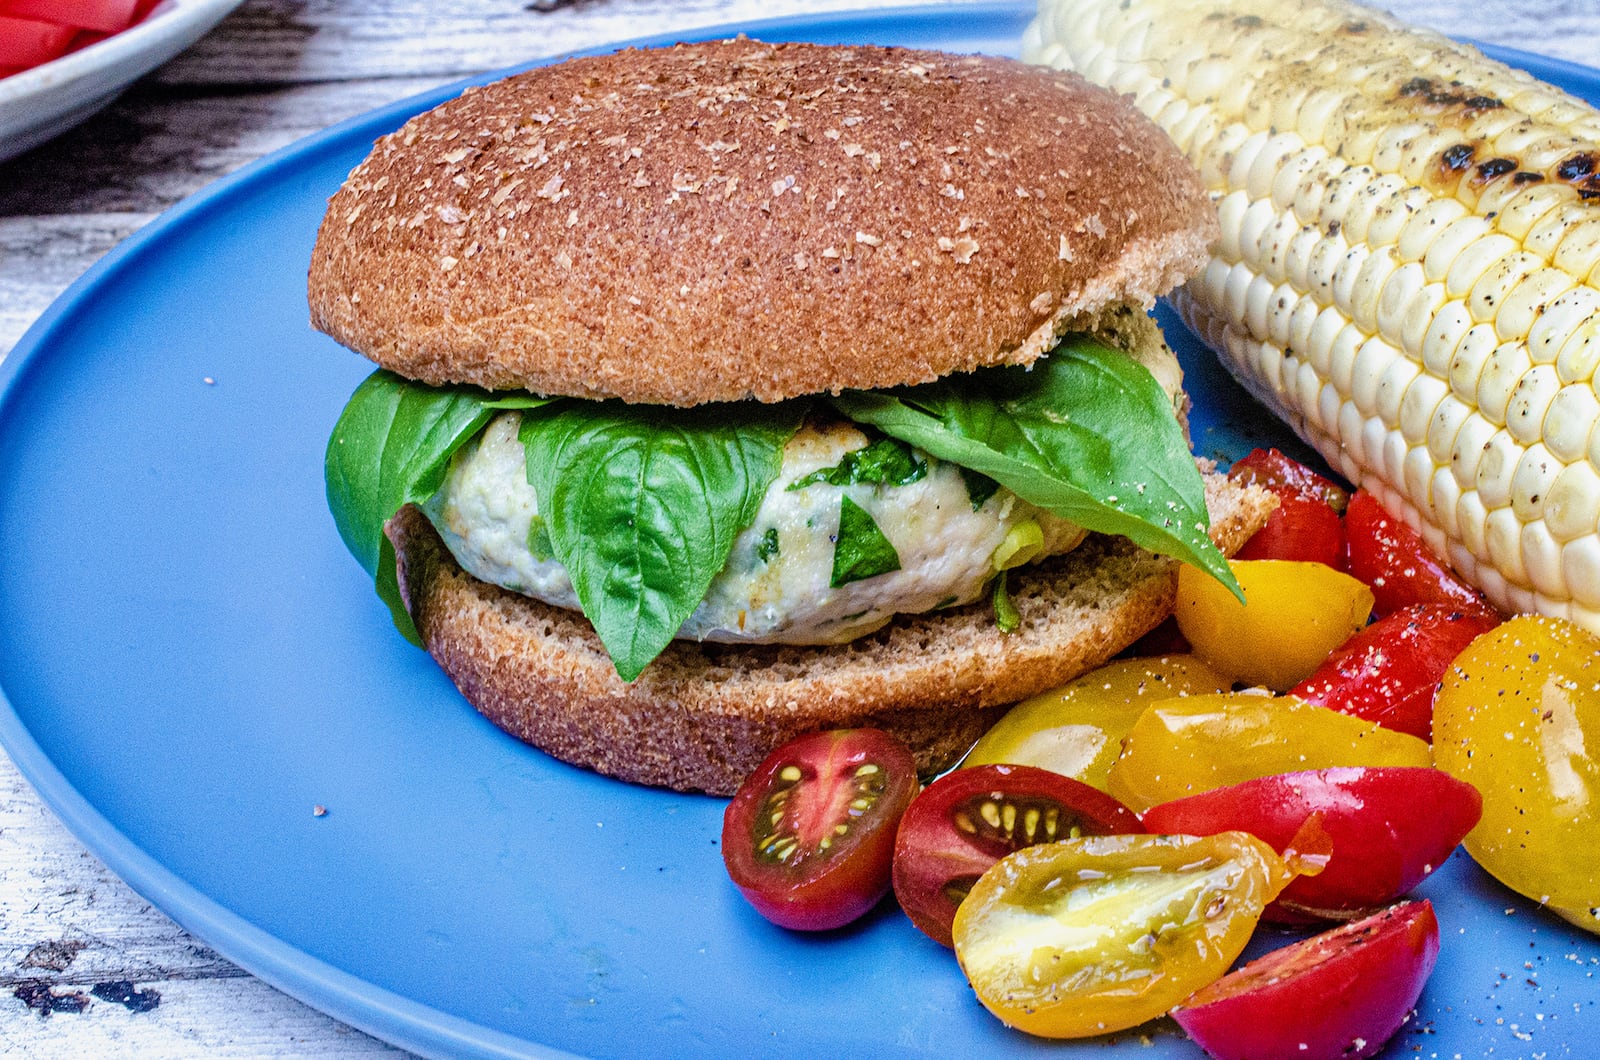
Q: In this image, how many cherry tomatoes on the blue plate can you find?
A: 12